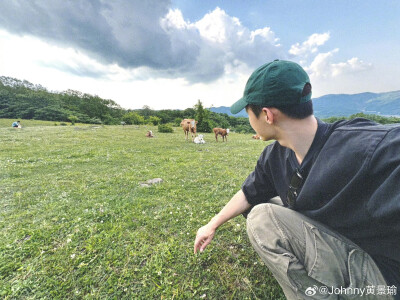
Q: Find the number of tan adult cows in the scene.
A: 1